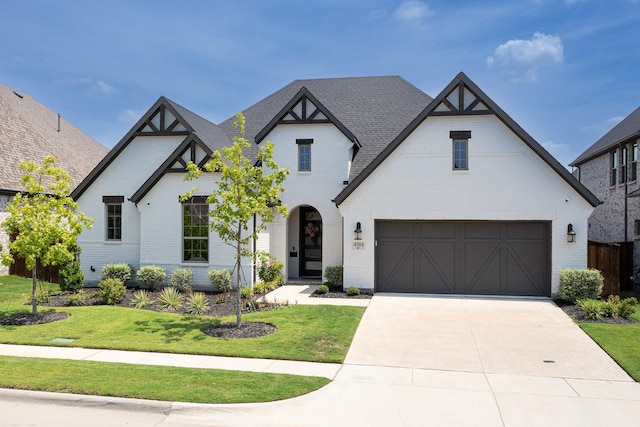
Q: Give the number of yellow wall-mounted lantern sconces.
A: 0